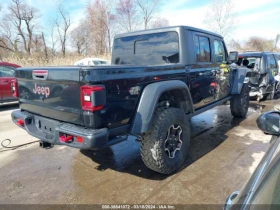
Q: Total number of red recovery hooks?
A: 2